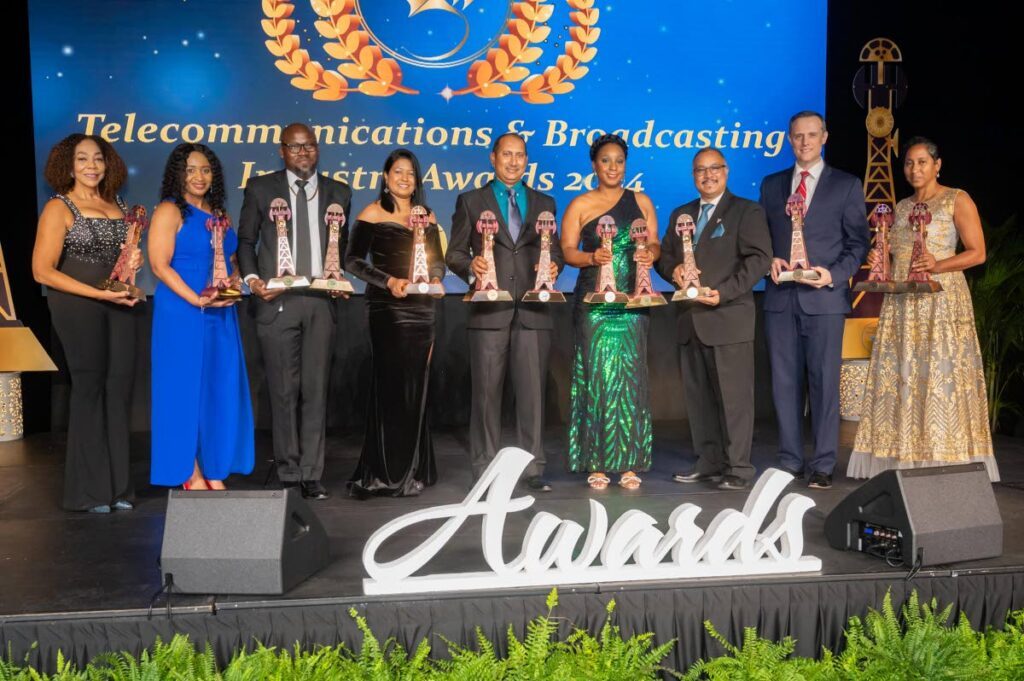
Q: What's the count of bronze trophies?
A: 13